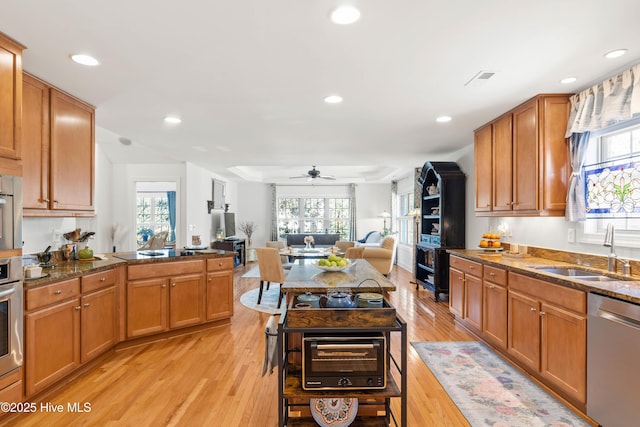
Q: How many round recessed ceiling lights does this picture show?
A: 7